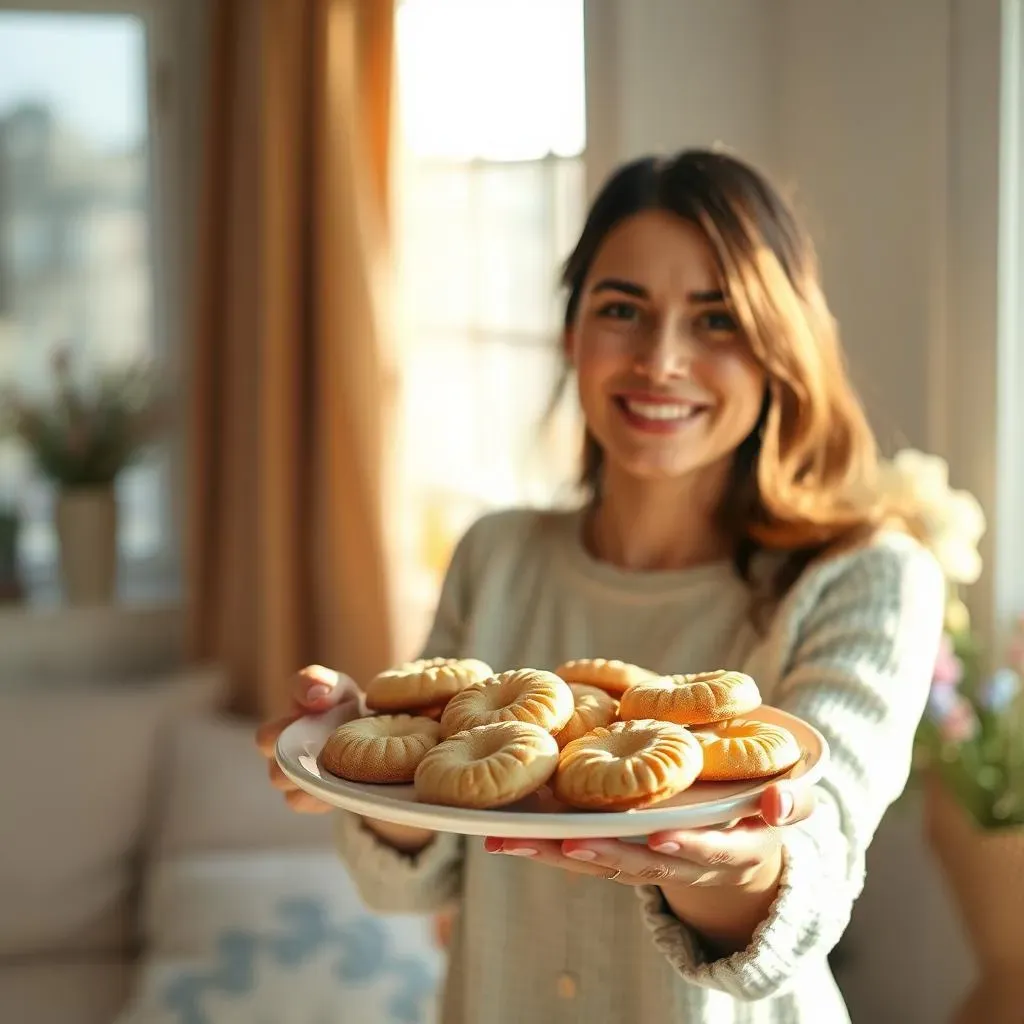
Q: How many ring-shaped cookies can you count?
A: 9